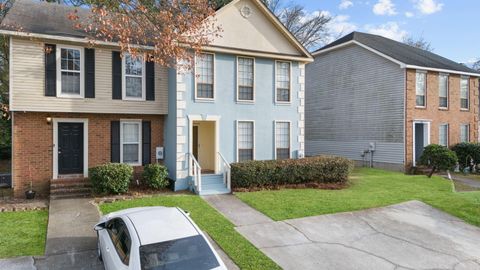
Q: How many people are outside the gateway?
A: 0